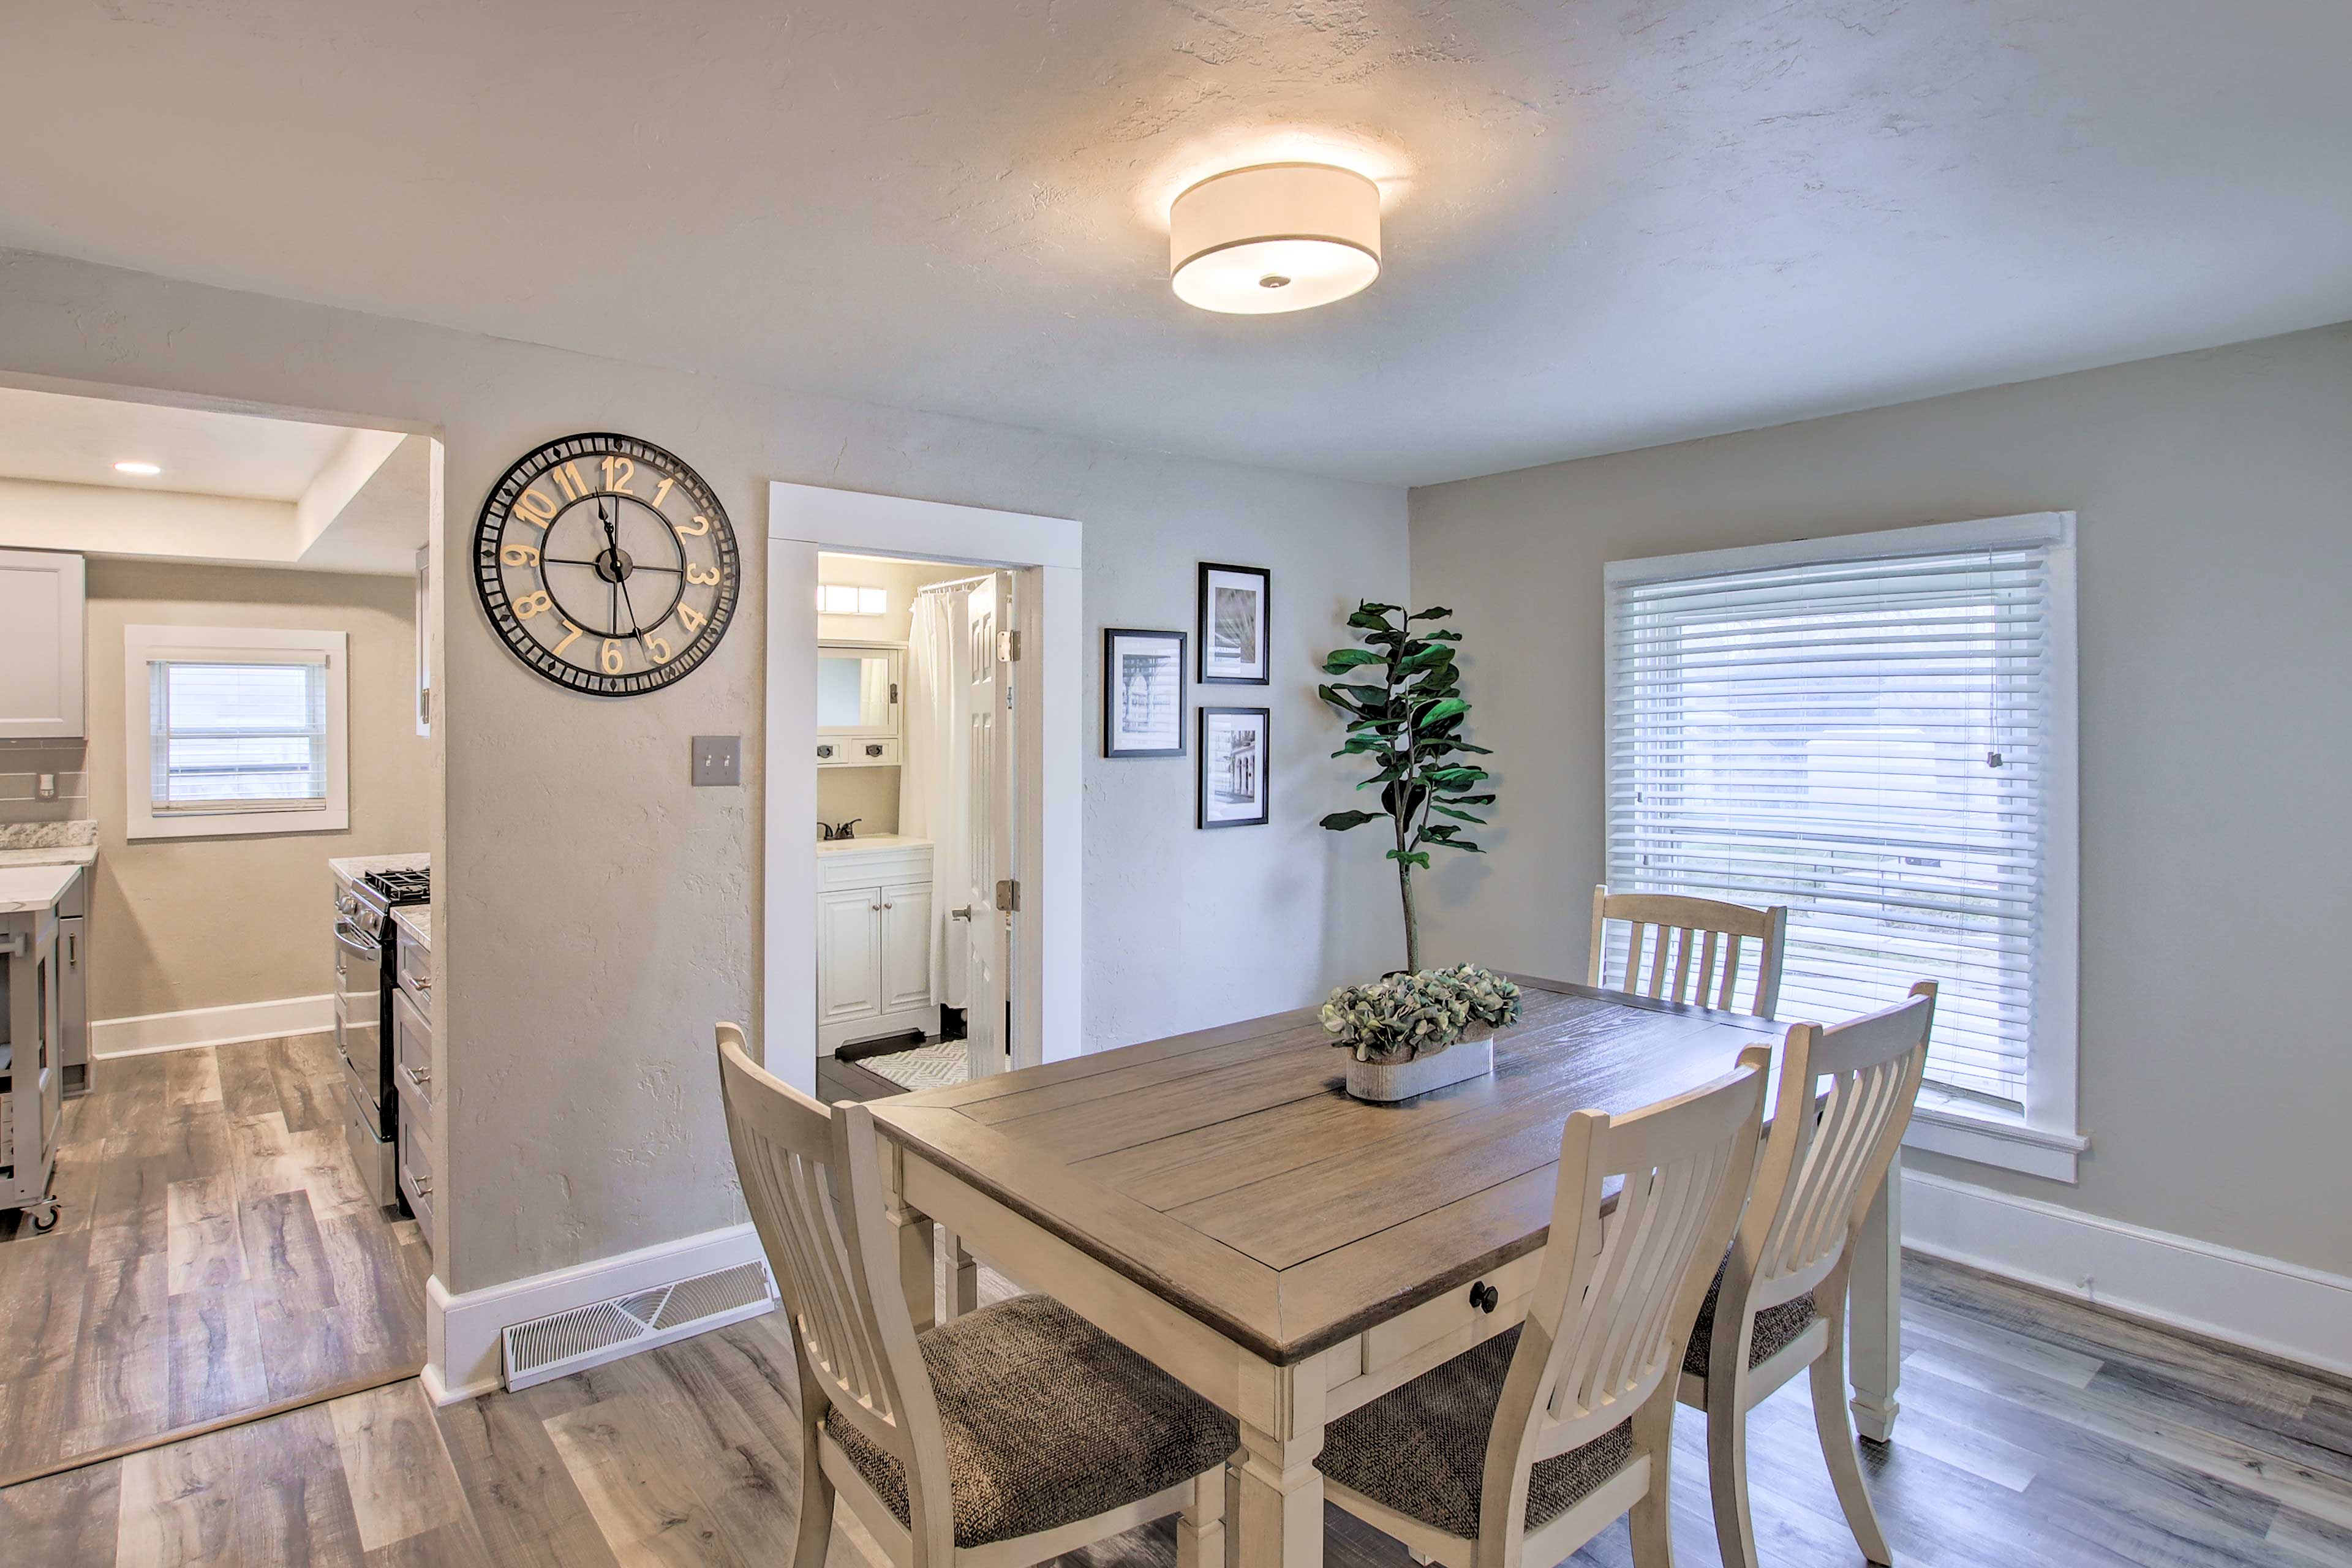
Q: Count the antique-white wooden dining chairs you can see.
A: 4